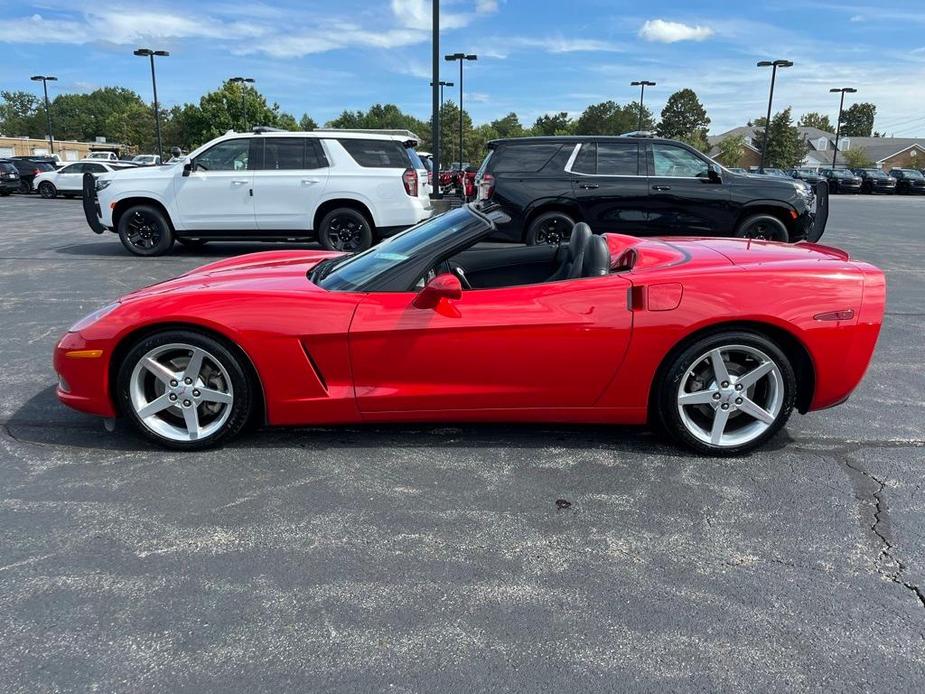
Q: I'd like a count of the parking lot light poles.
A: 9